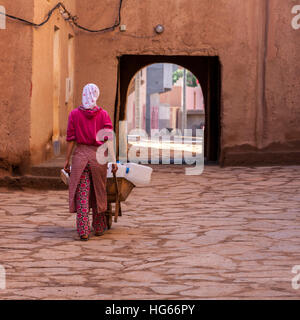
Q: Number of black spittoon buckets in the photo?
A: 0